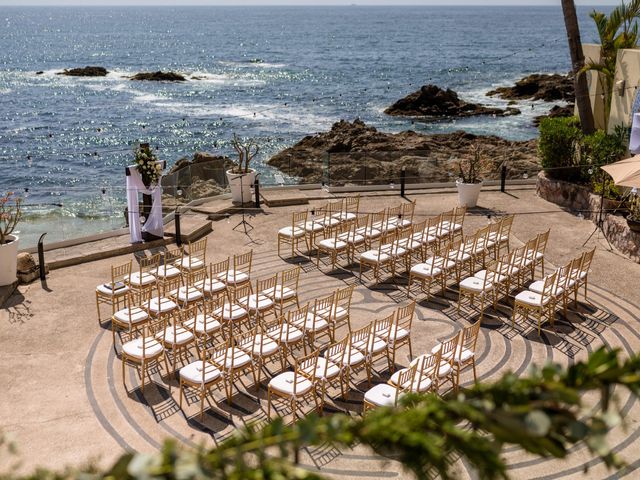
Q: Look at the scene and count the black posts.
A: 5